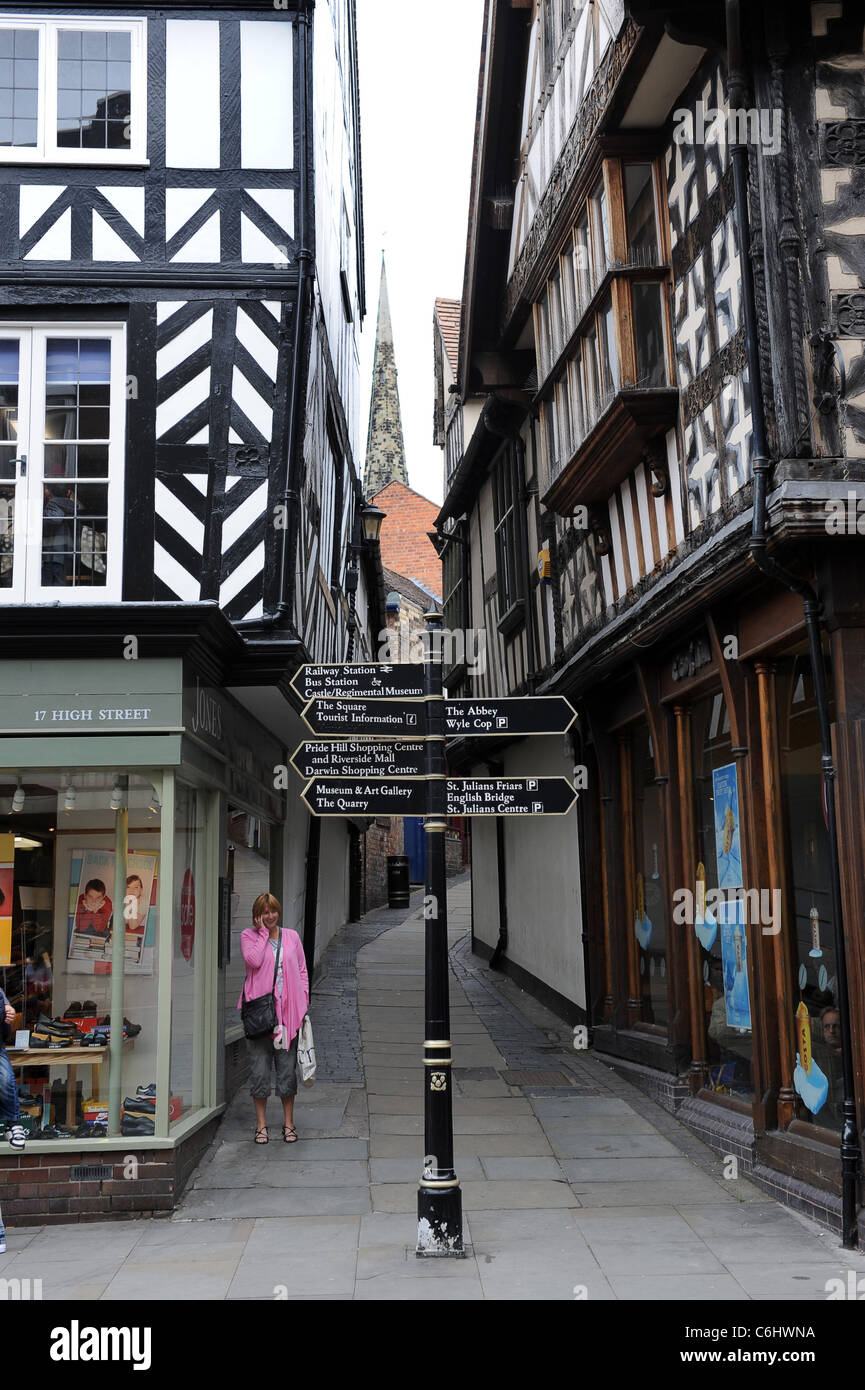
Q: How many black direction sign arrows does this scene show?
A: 6